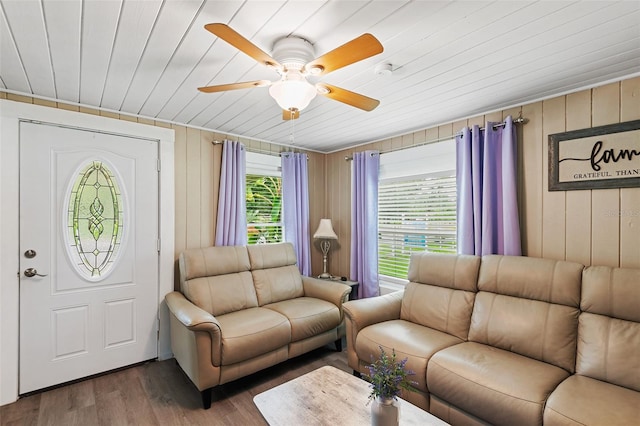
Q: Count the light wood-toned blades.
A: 5